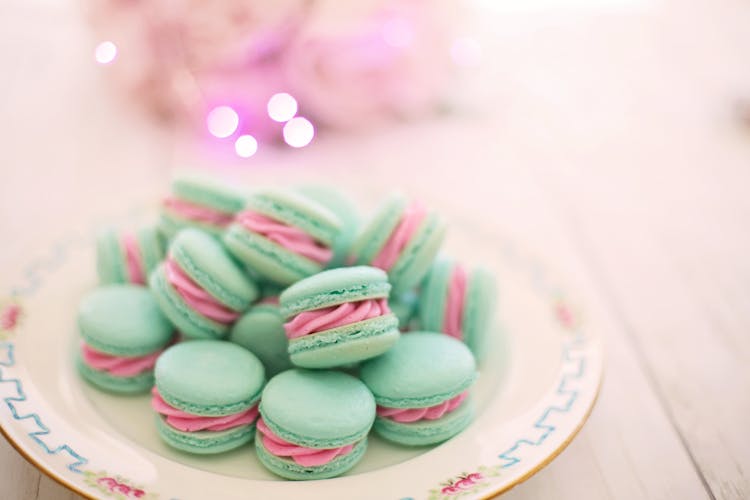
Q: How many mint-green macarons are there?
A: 13